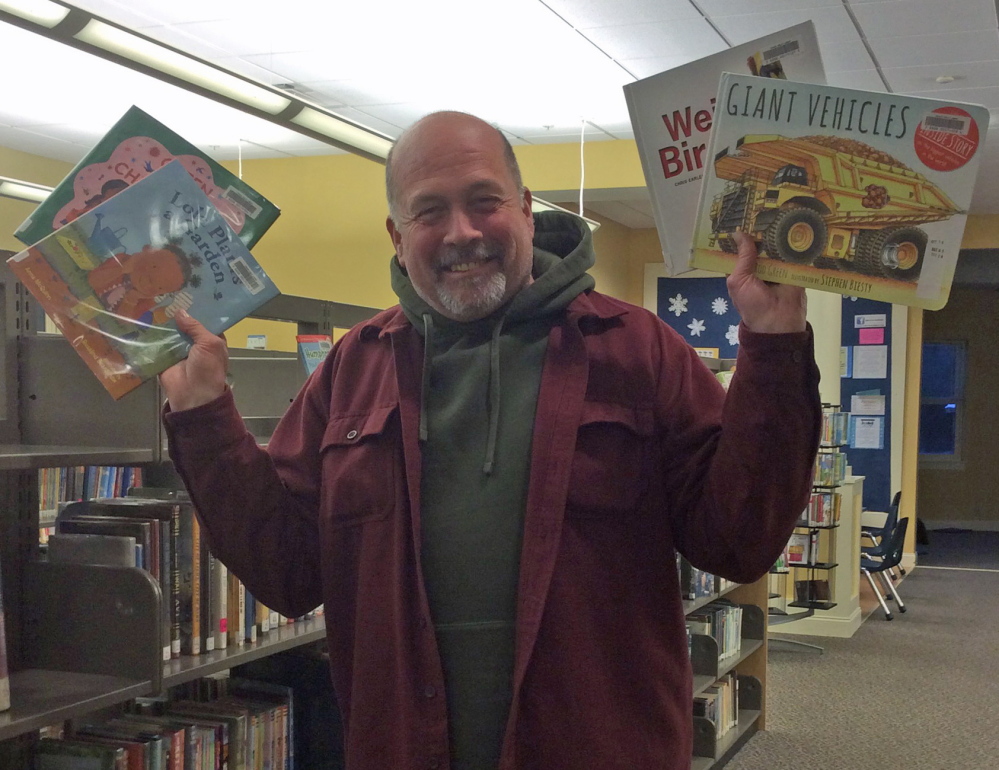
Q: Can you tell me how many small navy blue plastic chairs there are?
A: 3